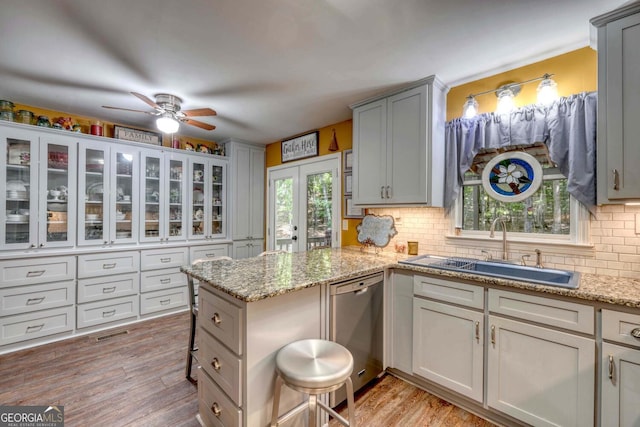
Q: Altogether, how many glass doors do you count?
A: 10